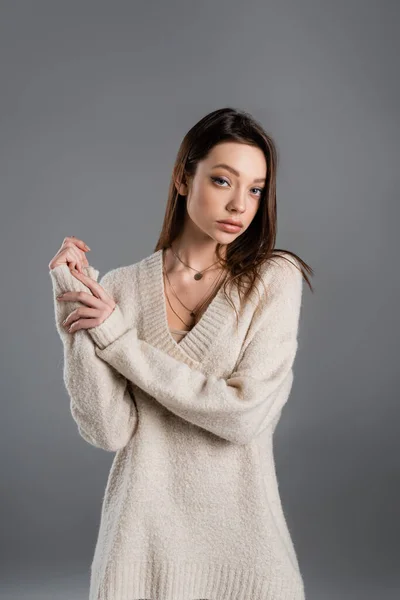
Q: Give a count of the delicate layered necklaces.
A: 3